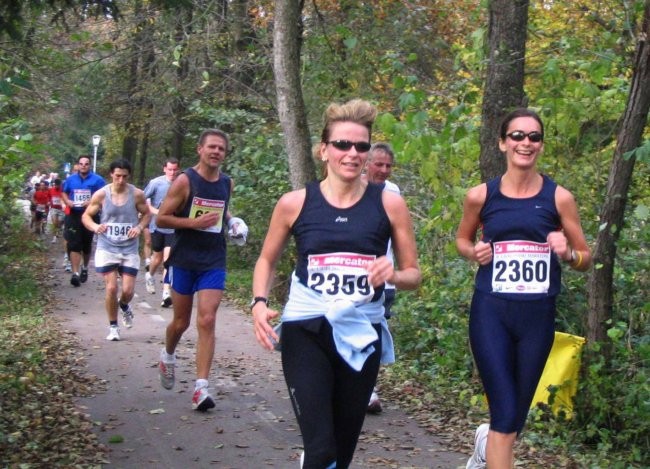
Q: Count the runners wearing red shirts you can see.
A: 2